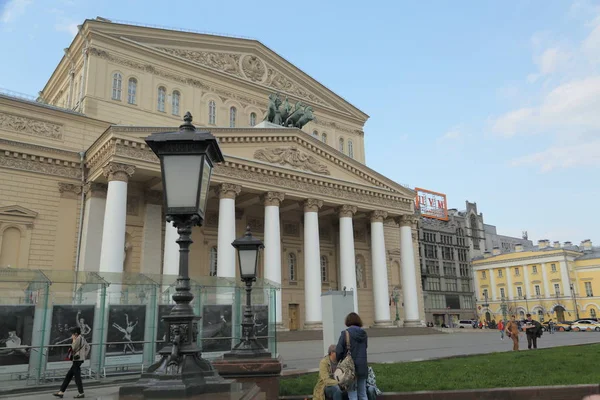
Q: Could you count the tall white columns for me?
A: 8